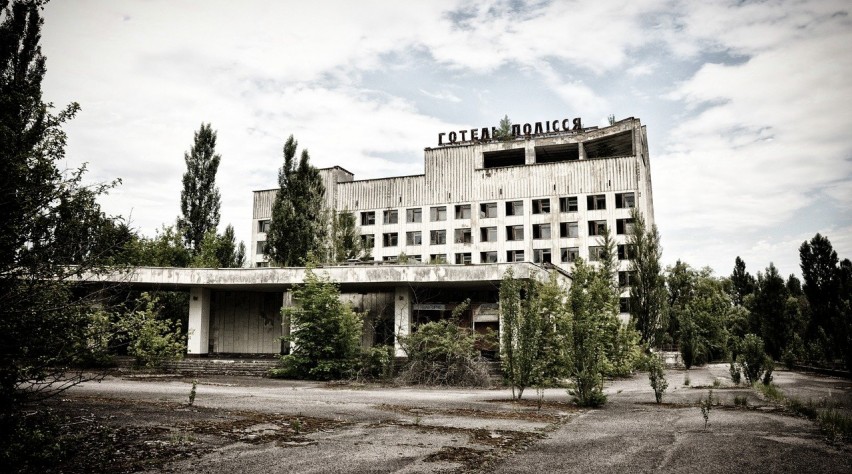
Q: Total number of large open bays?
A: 3